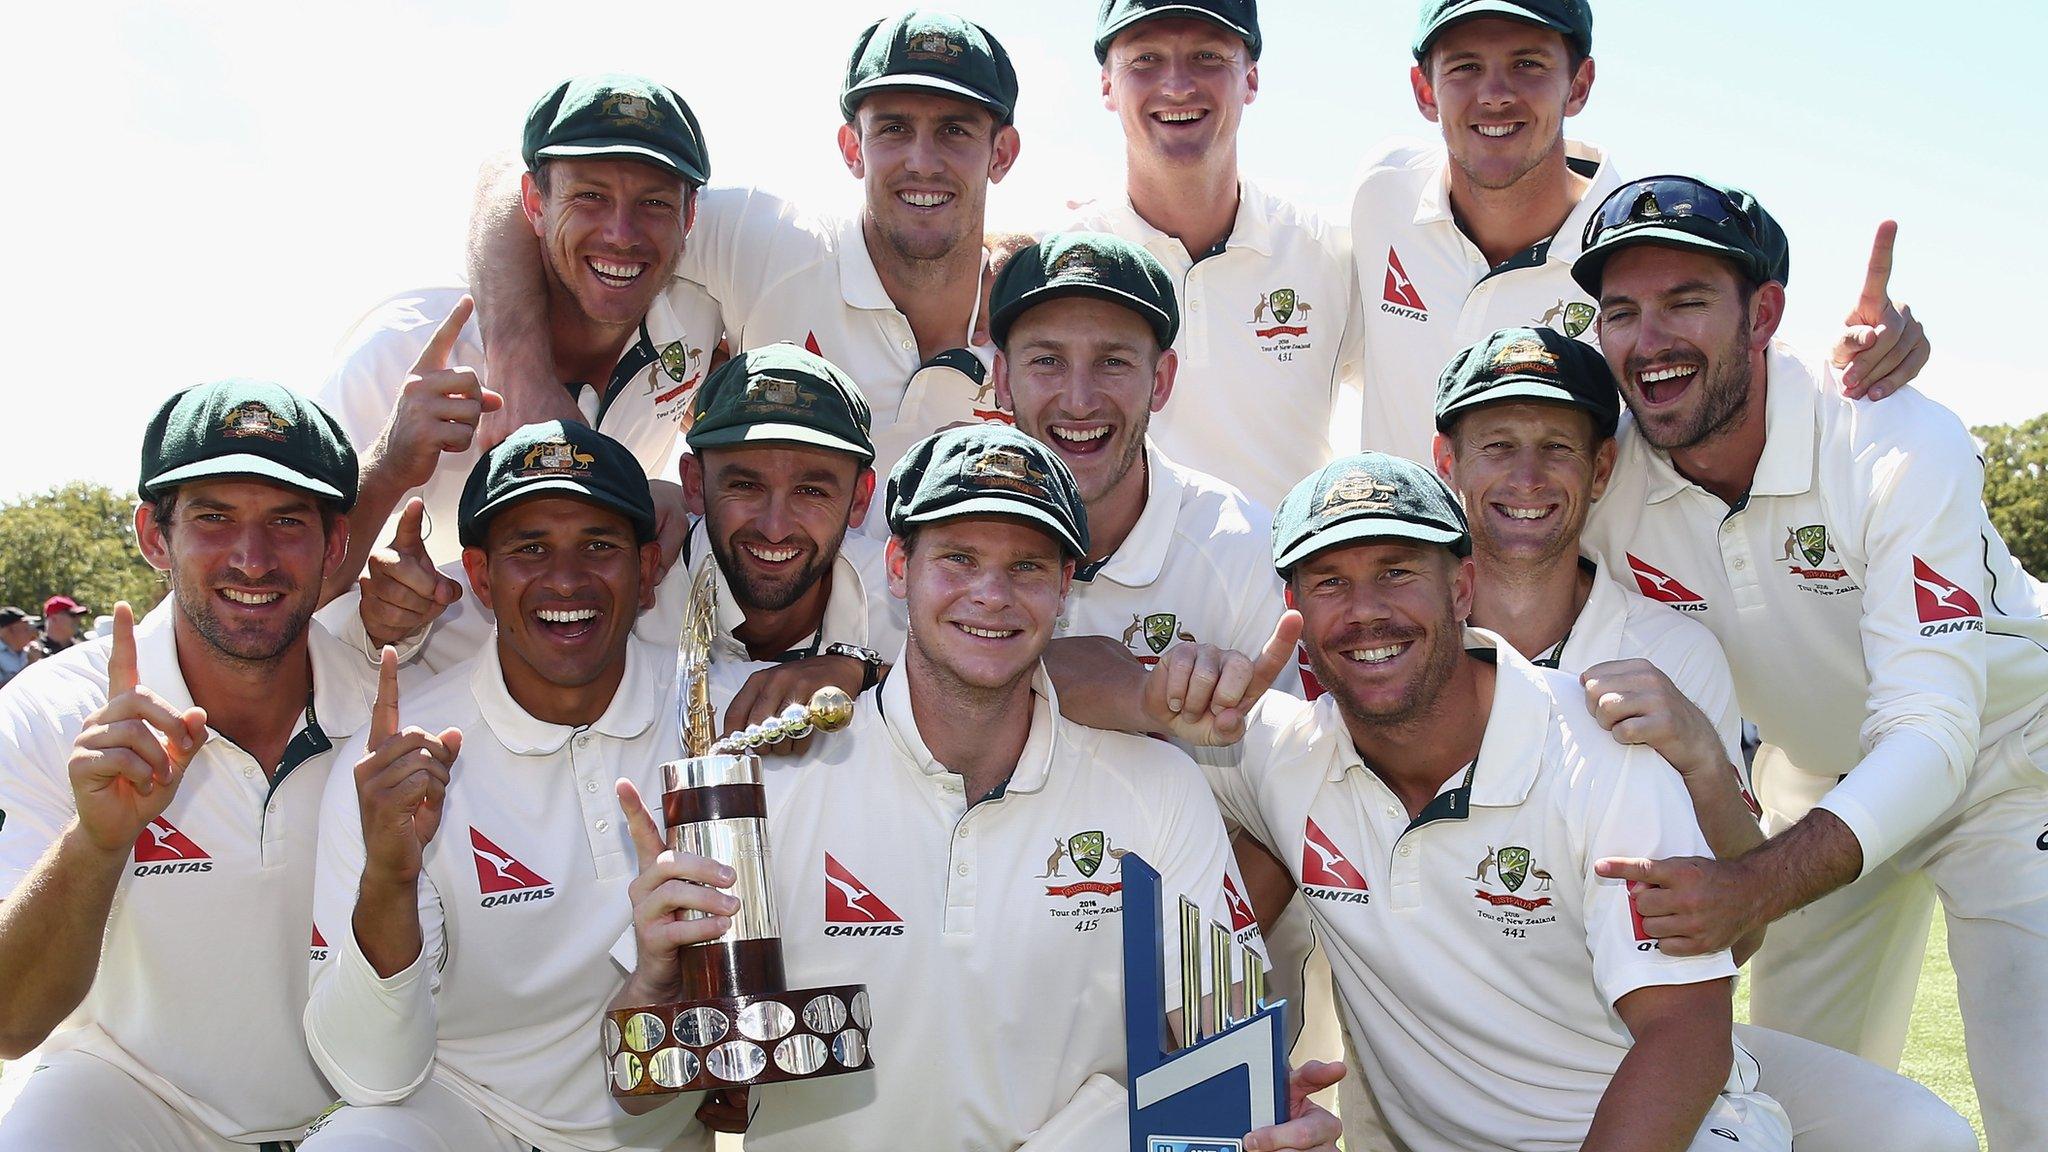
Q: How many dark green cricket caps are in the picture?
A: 12